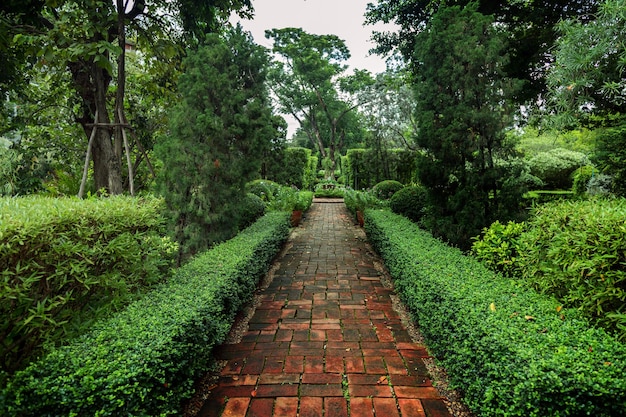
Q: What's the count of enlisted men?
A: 0